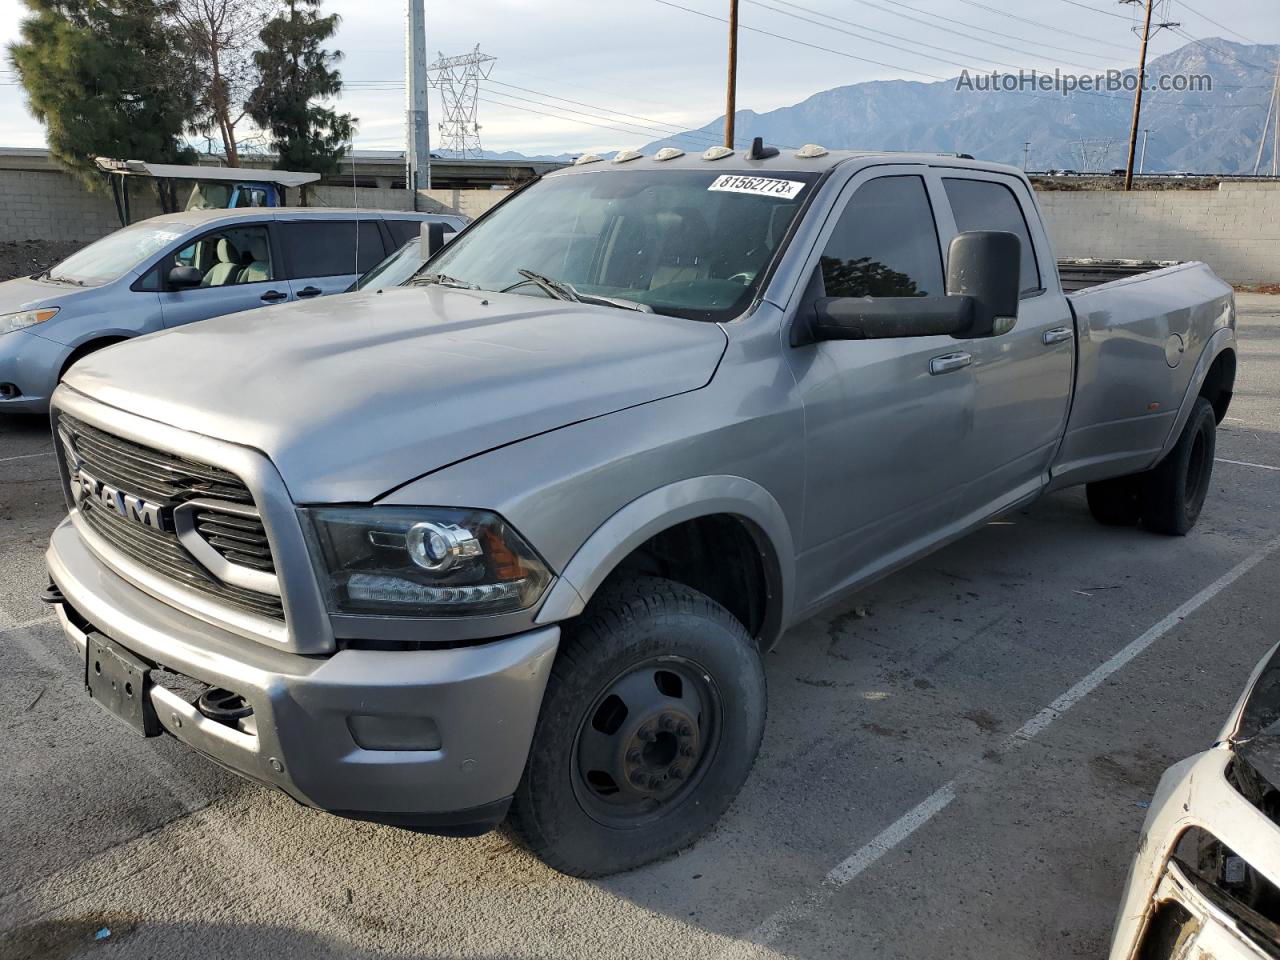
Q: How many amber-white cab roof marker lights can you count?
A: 5